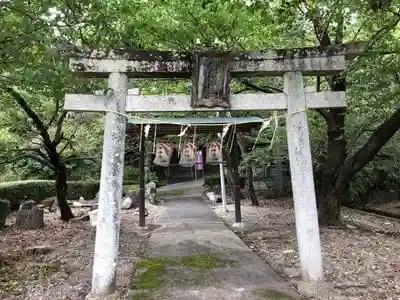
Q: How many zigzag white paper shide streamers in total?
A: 4